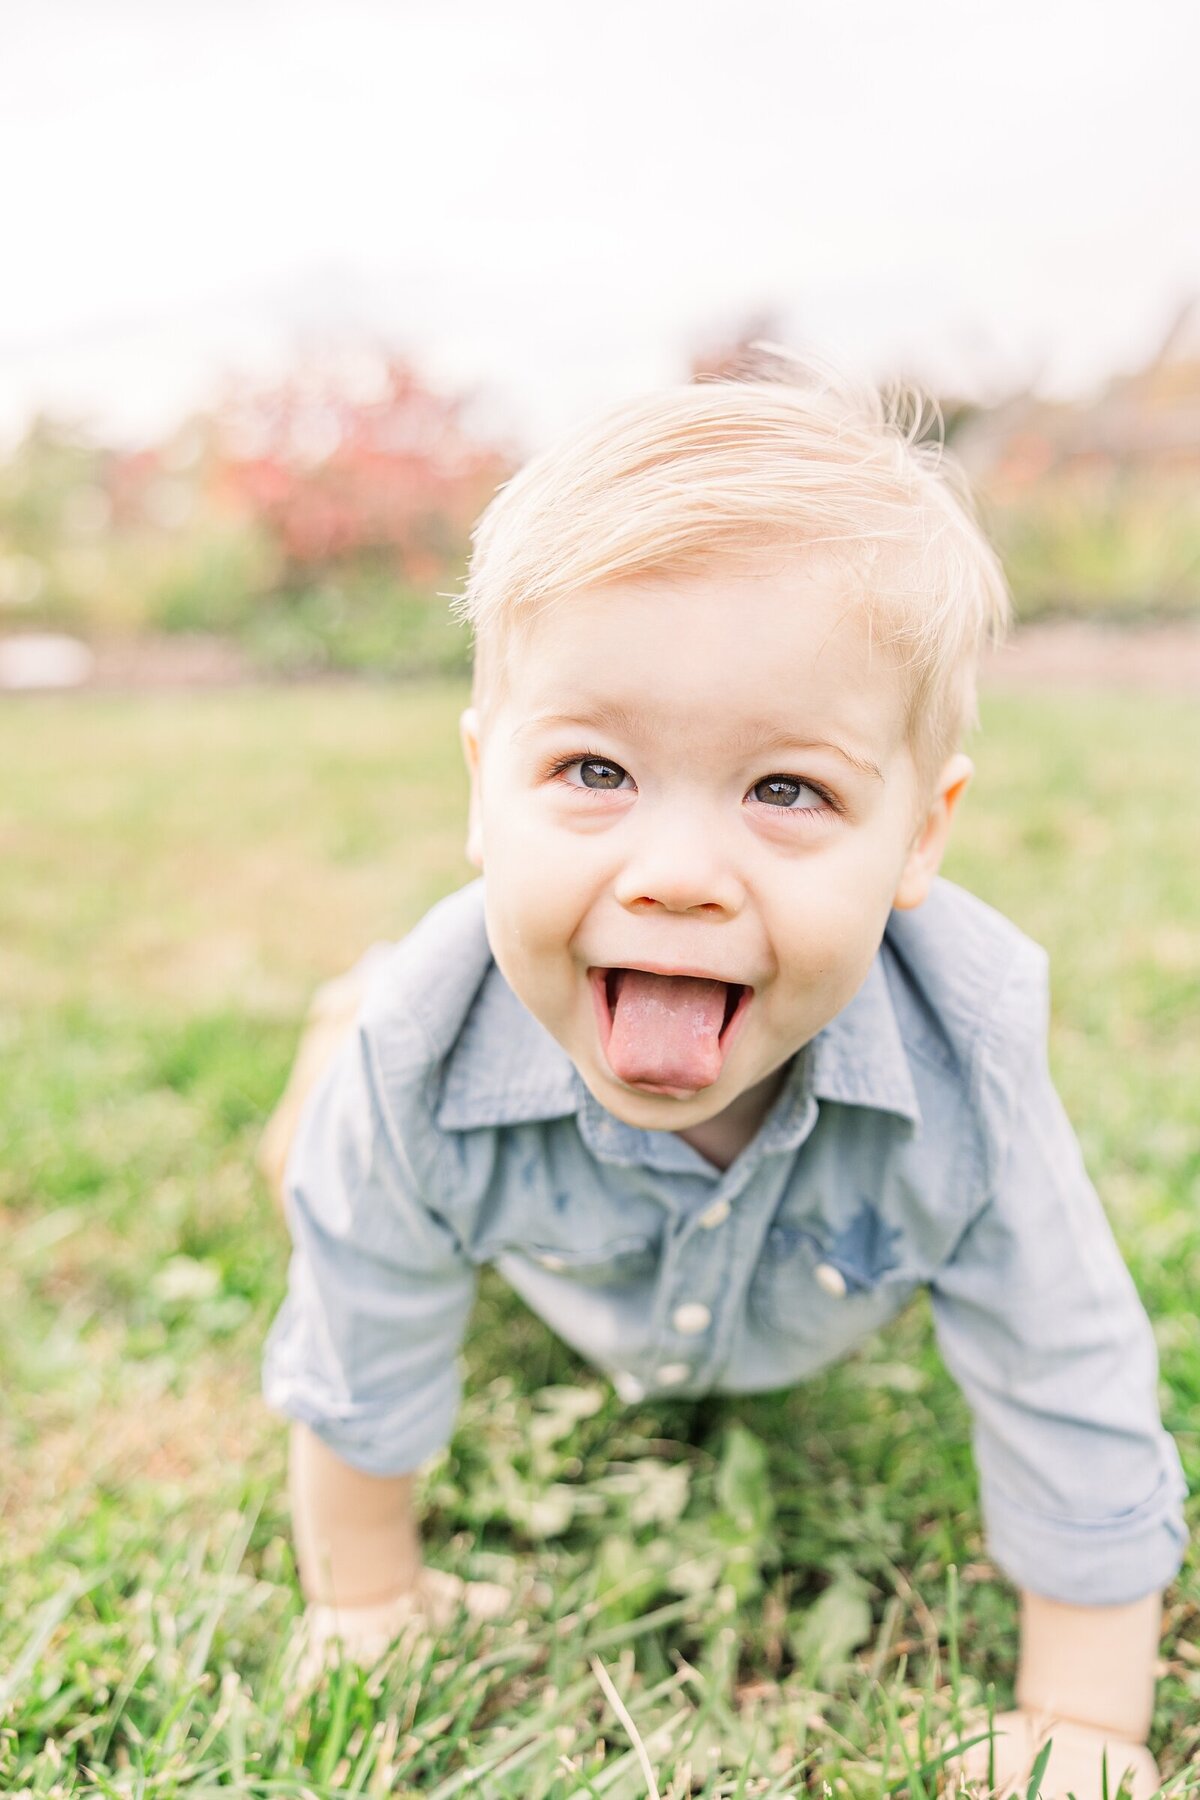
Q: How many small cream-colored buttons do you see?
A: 5